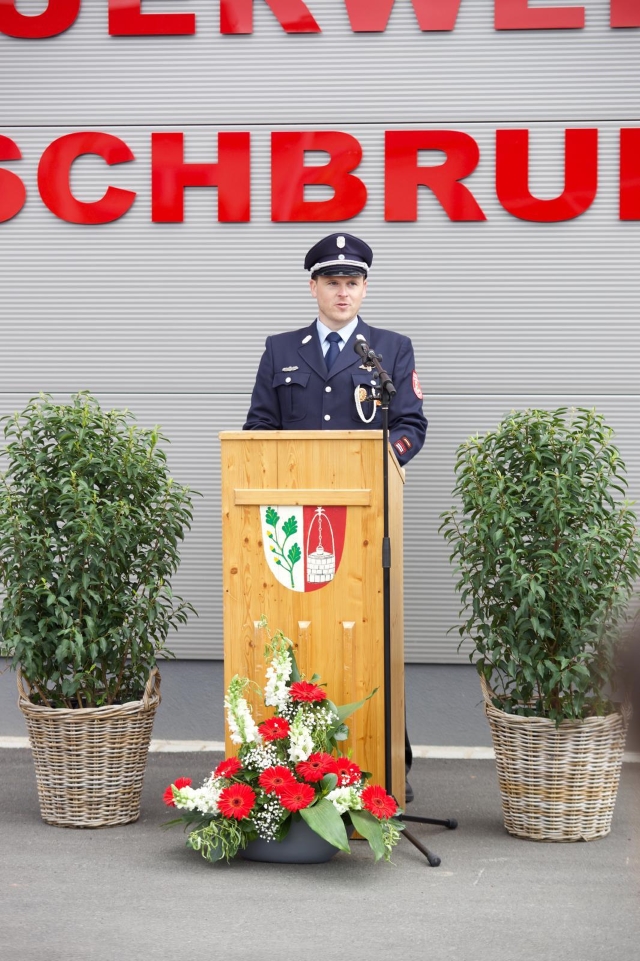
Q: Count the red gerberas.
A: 10